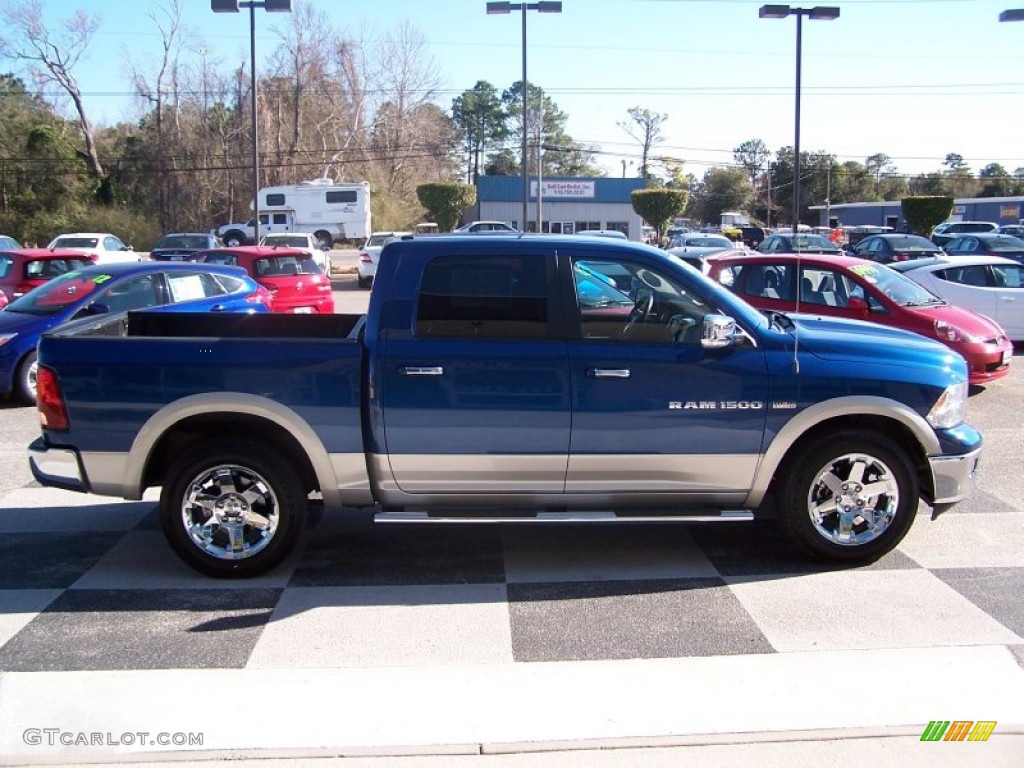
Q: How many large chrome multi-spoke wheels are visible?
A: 2